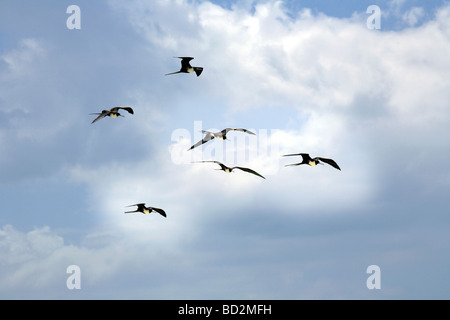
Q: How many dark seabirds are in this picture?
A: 6